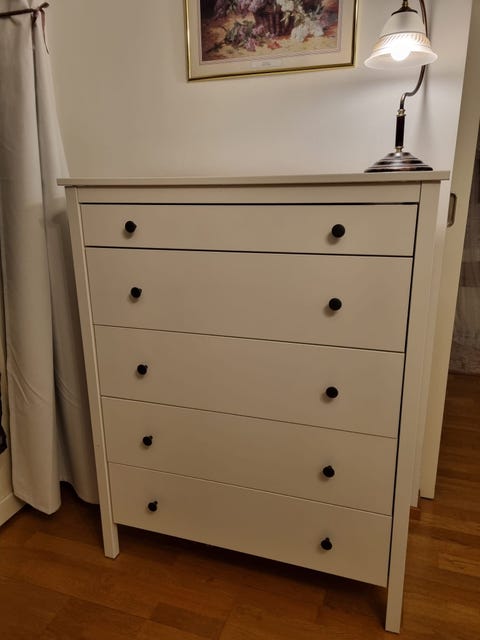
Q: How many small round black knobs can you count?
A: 10